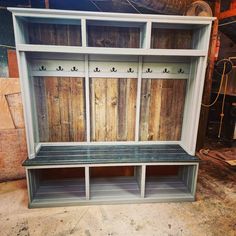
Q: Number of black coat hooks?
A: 9